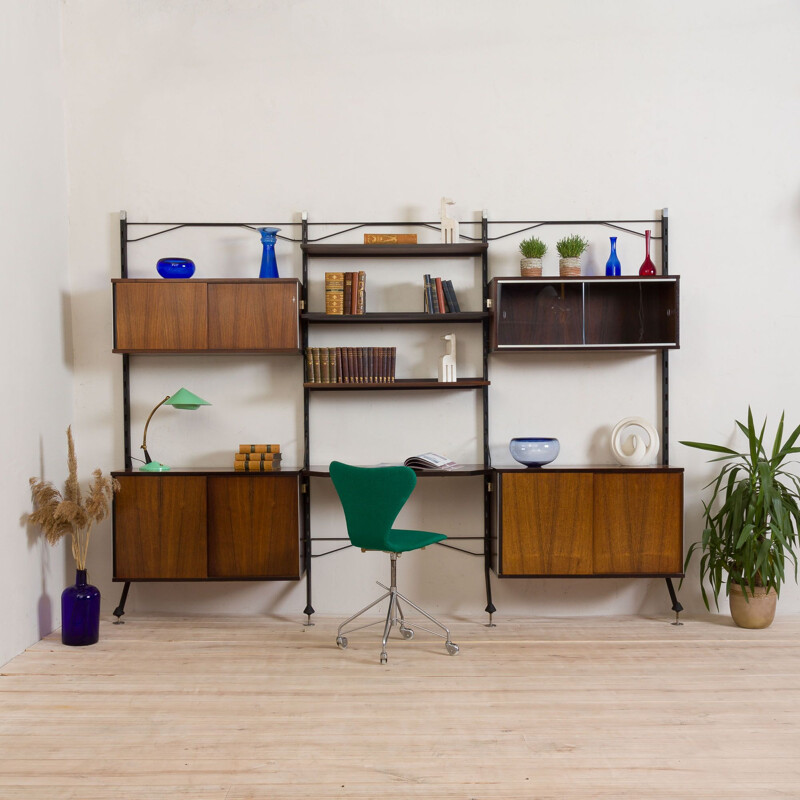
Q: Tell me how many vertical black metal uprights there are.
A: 4